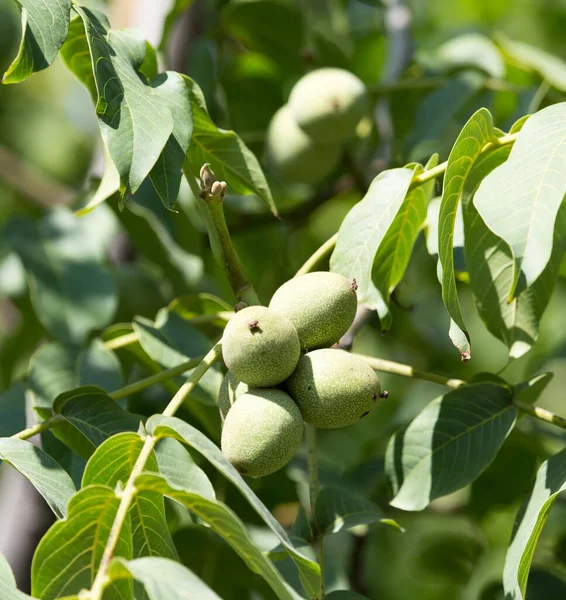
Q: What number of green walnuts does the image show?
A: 7